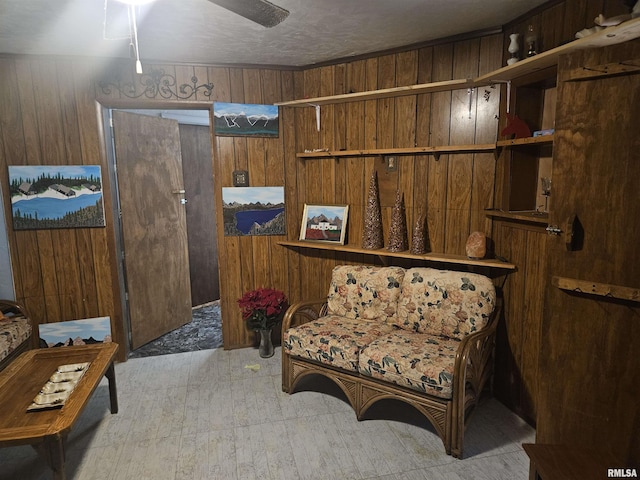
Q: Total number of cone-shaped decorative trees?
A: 3